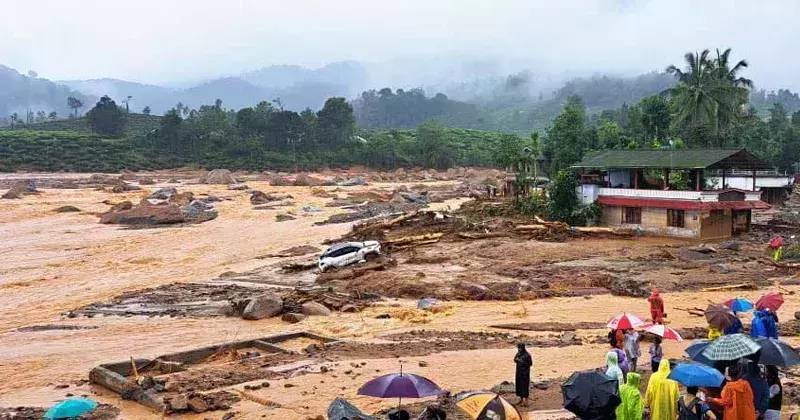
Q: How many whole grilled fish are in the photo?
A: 0